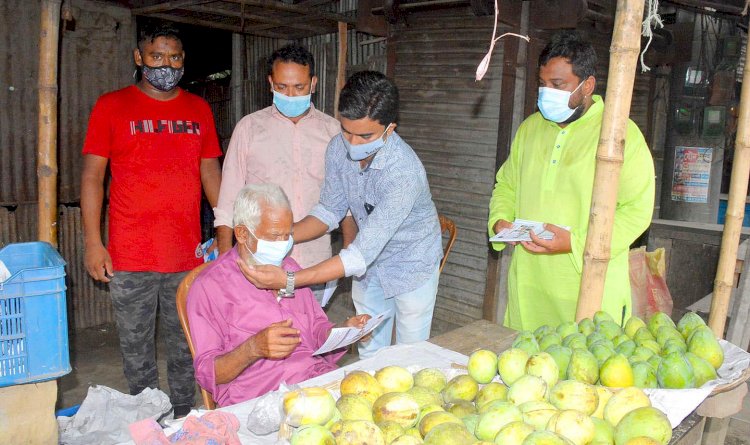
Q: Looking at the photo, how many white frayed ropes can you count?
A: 1